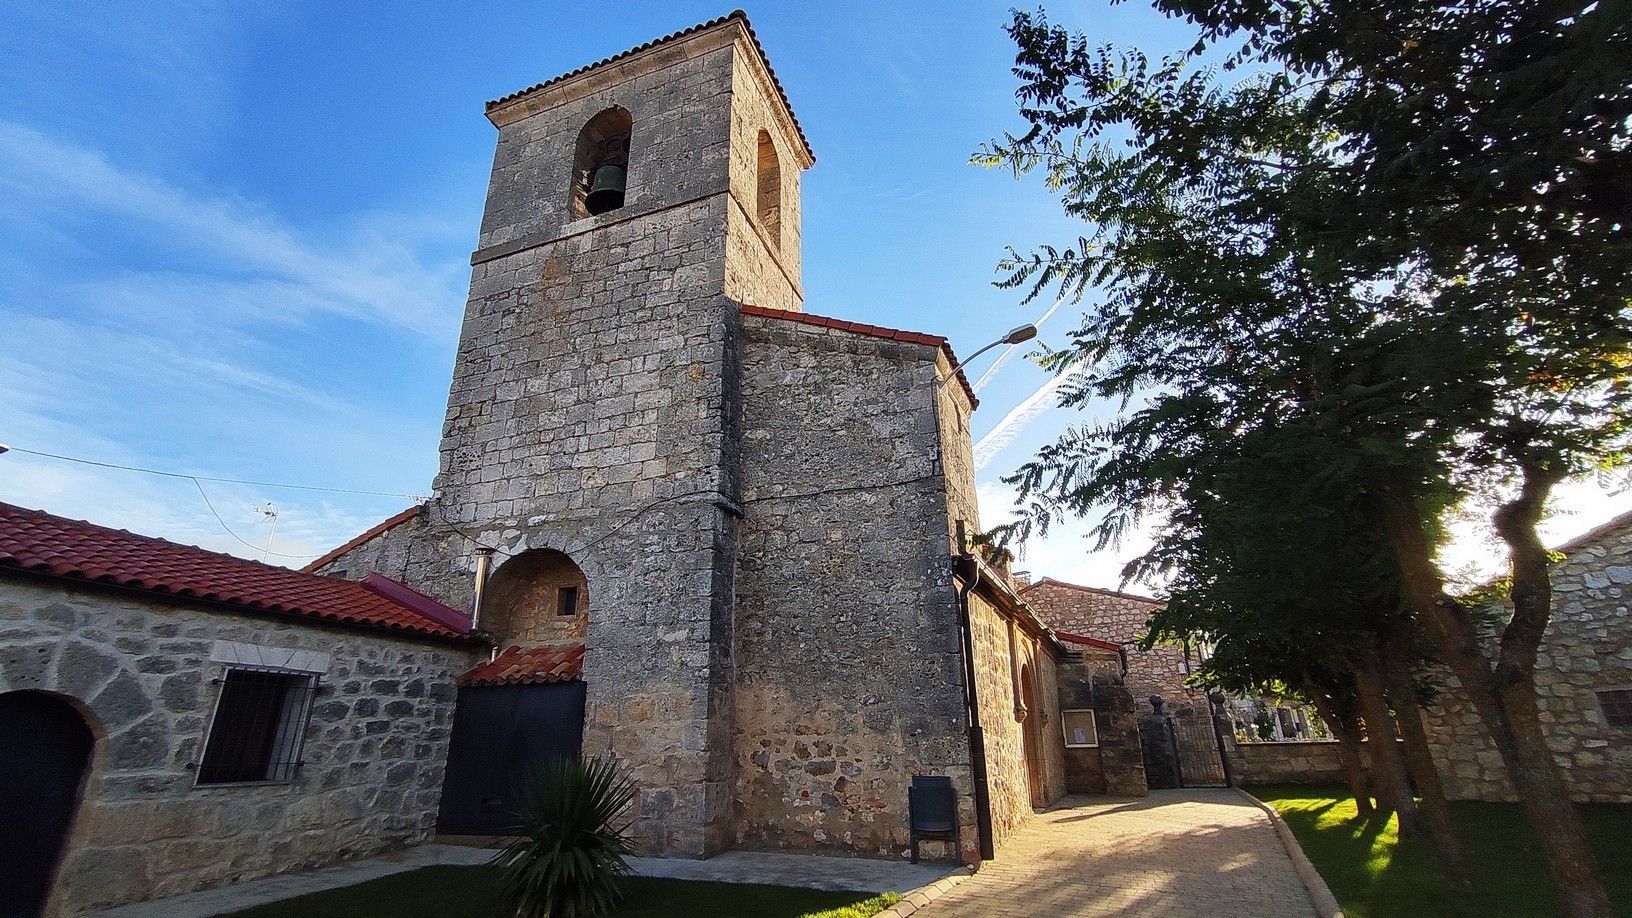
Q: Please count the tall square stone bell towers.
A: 1